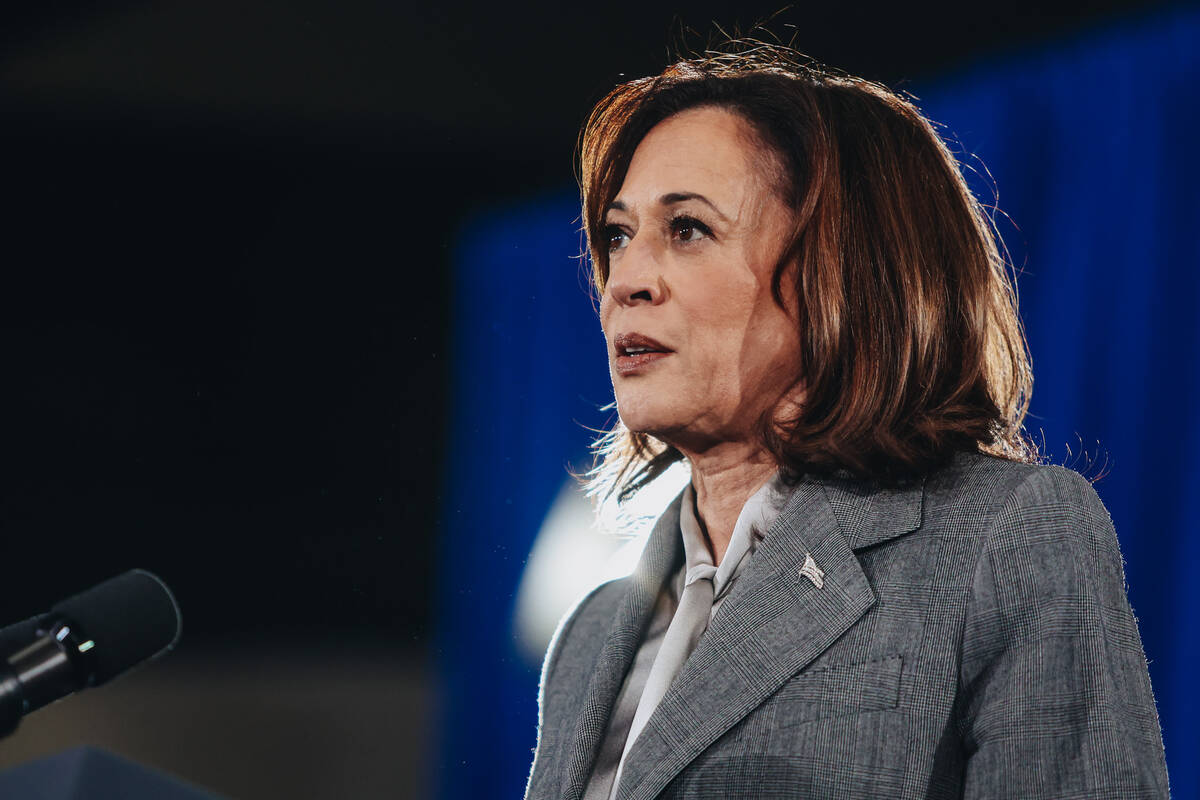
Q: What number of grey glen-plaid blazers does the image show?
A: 1